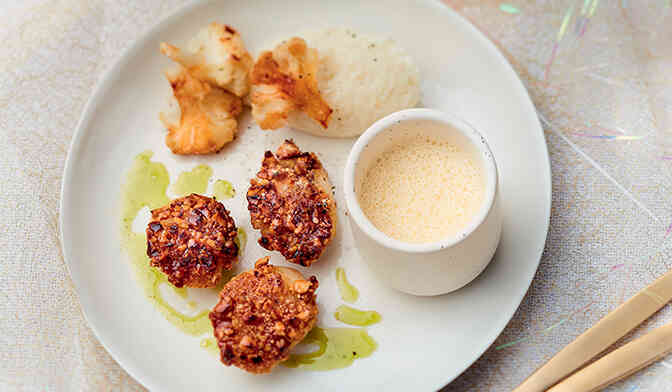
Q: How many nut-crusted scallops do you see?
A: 3